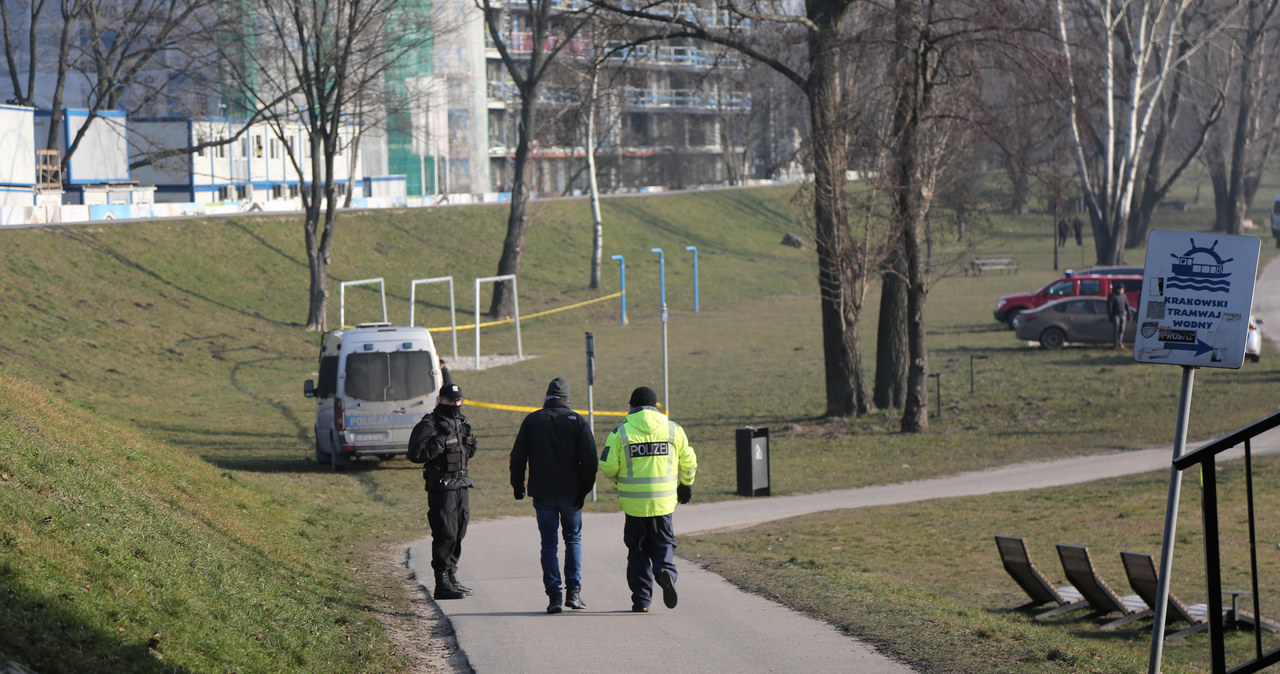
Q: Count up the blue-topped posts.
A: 3